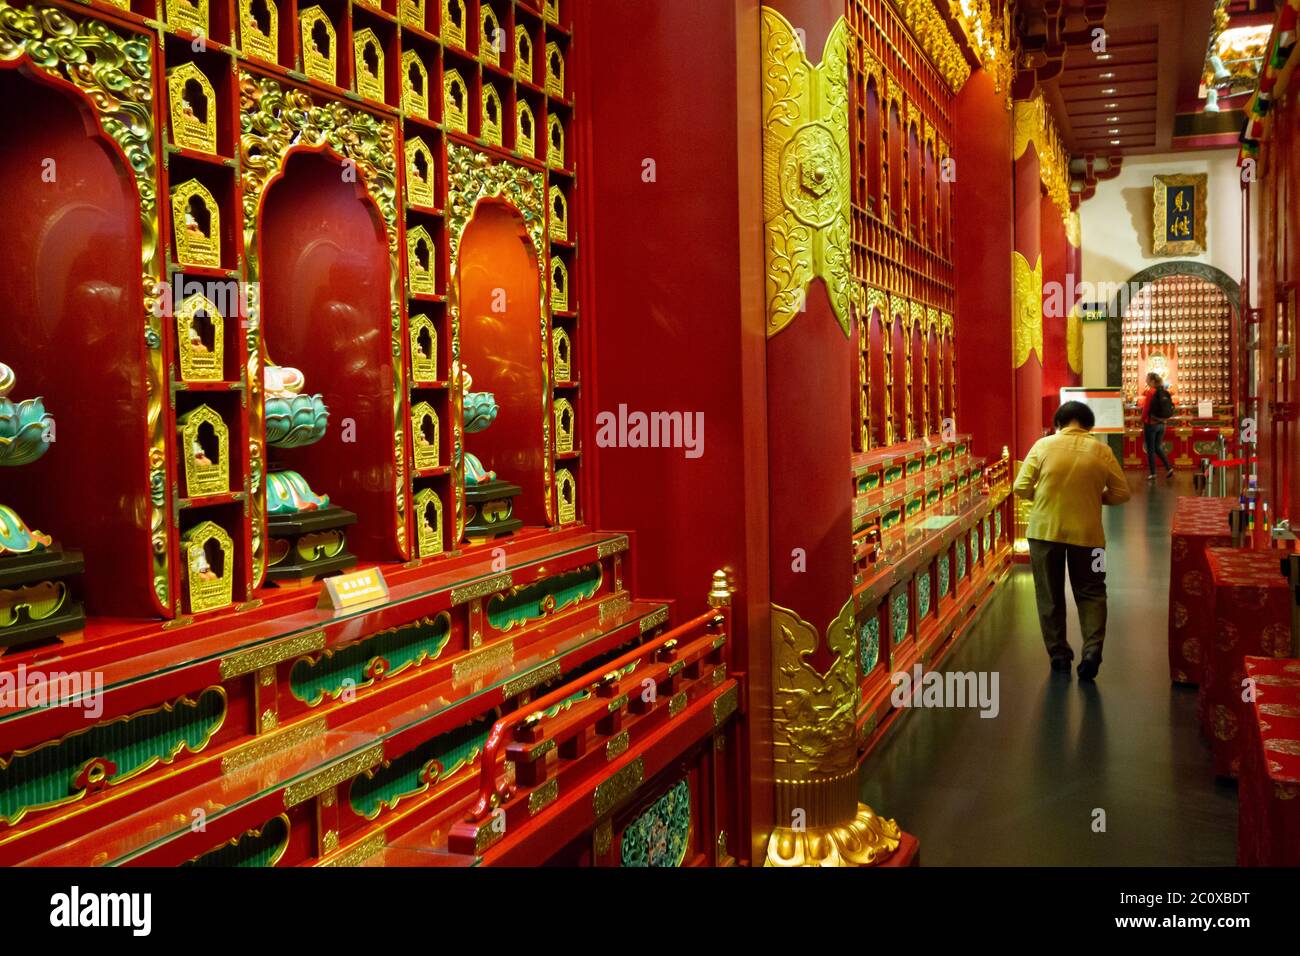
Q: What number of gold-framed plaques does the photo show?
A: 1